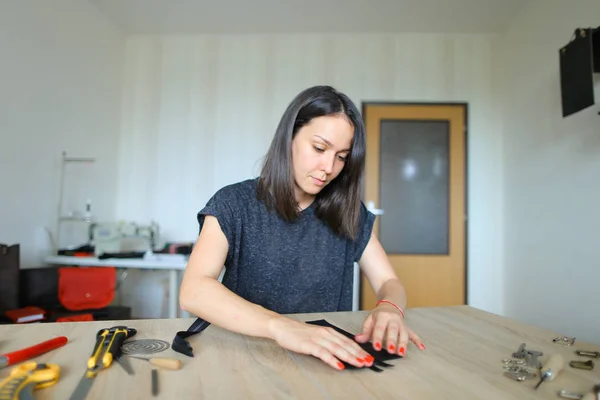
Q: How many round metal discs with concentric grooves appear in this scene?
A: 1